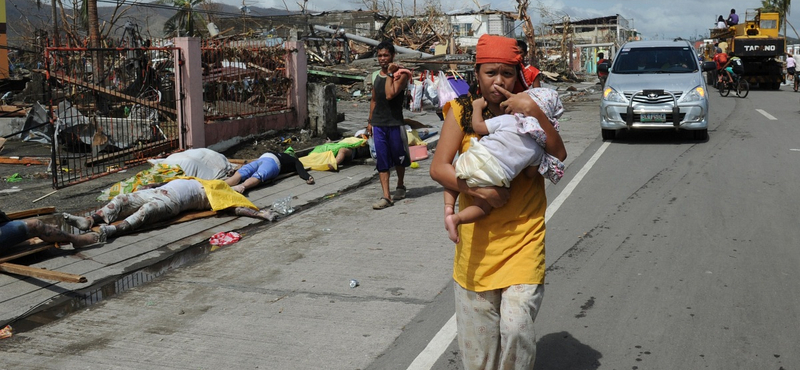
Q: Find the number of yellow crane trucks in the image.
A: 1